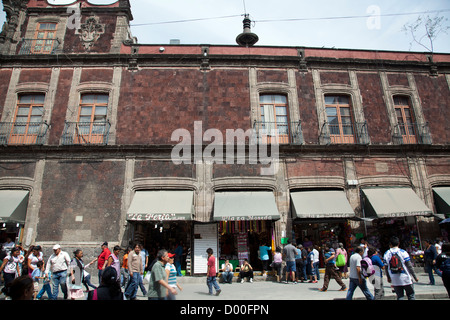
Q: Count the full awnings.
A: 4